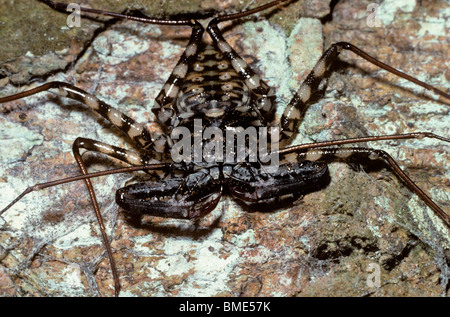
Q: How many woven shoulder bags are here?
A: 0